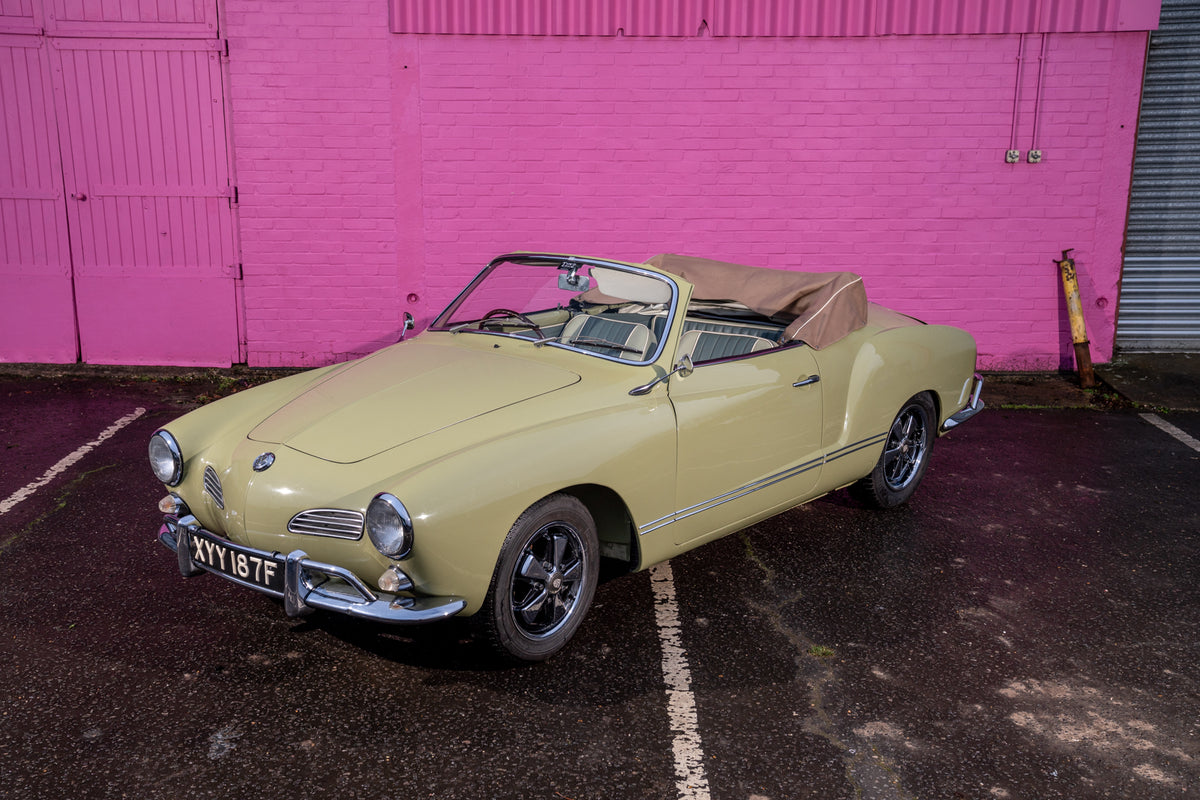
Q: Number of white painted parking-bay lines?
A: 3